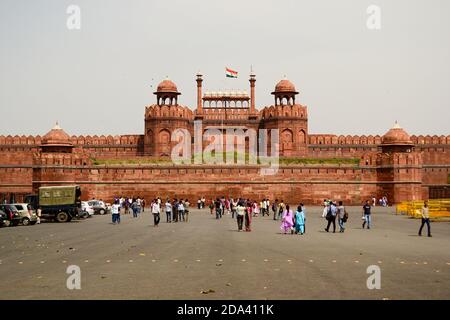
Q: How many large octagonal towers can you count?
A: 2